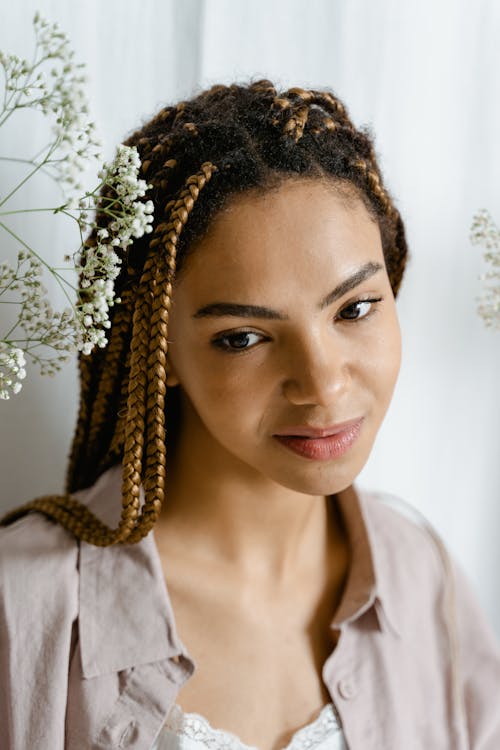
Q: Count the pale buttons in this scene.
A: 1